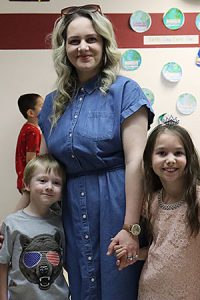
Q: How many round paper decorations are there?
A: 8